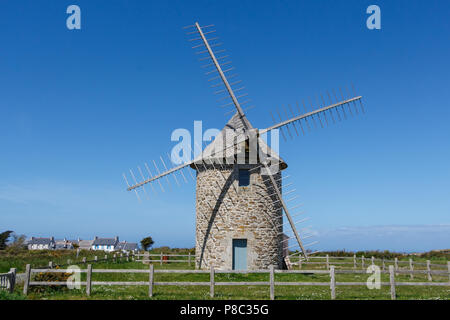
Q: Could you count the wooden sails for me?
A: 4